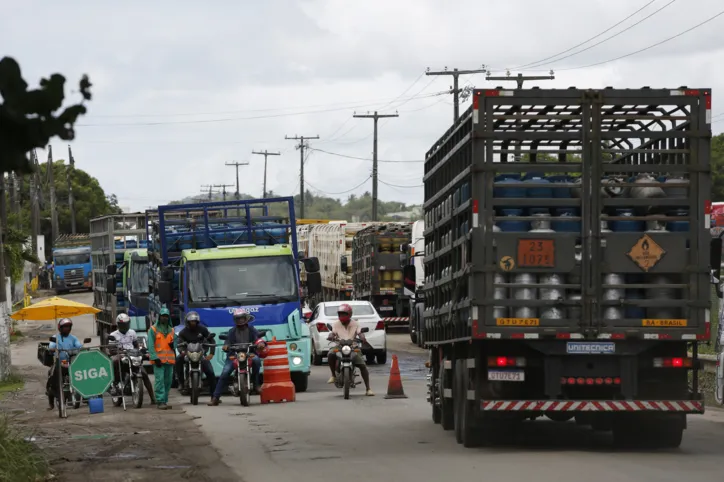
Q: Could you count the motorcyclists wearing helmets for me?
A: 5